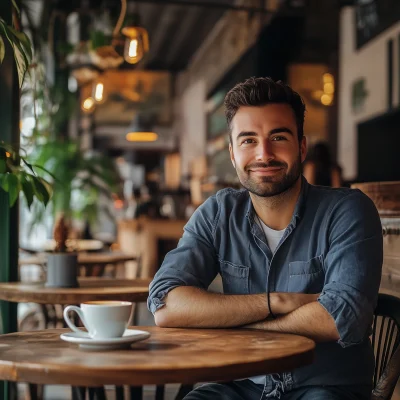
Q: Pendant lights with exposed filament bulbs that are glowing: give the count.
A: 3